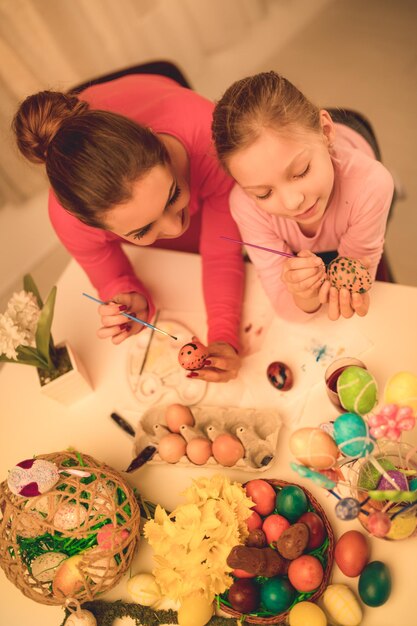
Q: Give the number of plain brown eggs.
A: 4